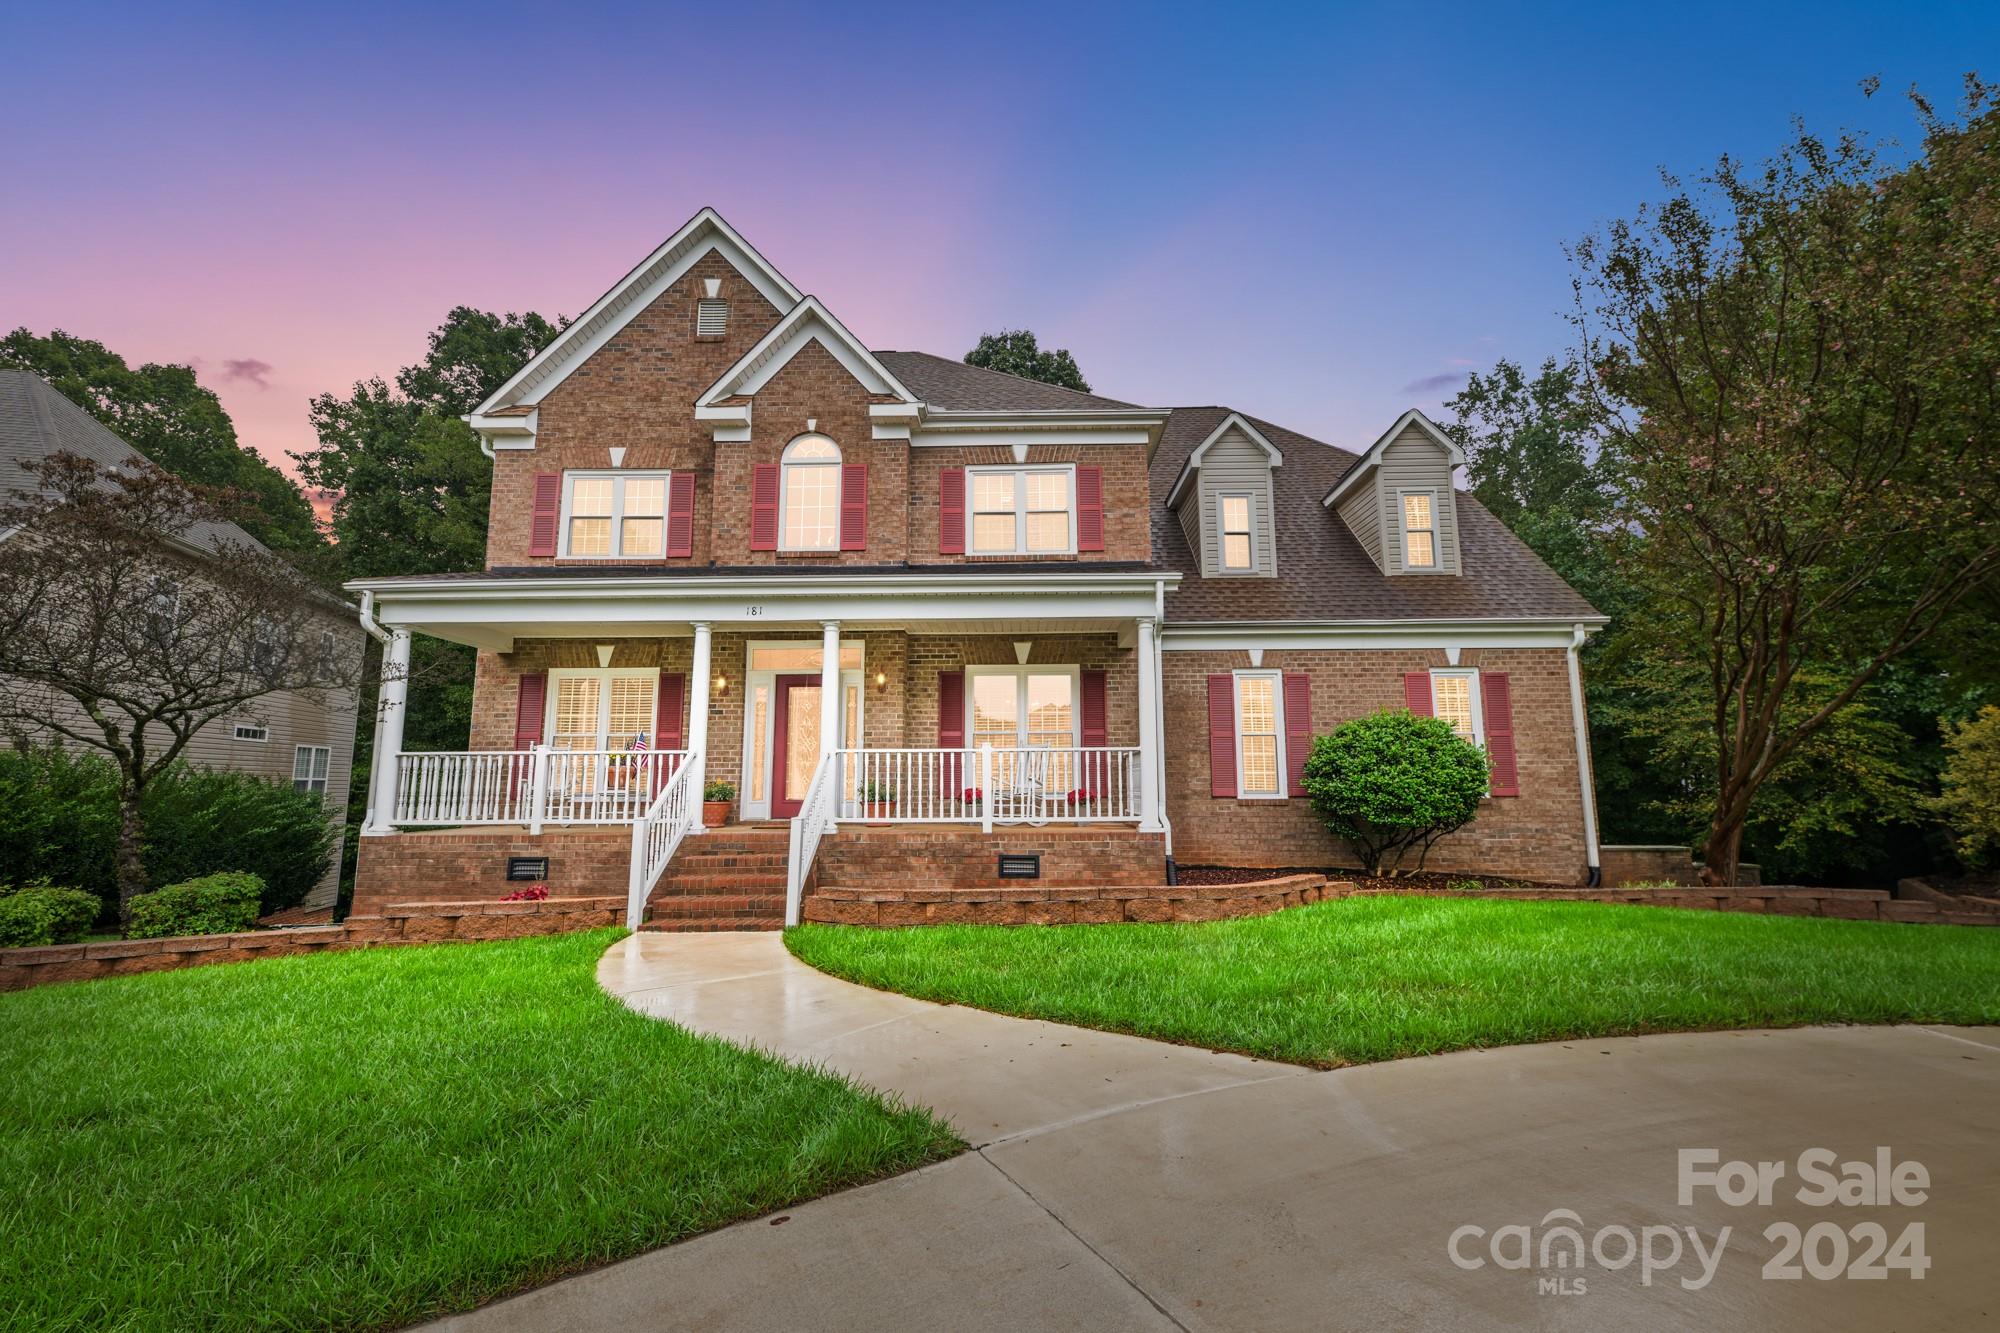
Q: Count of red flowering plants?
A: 3